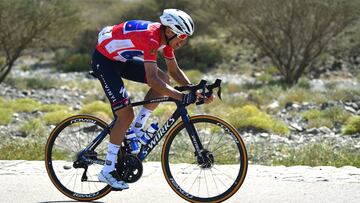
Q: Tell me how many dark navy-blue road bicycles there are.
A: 1